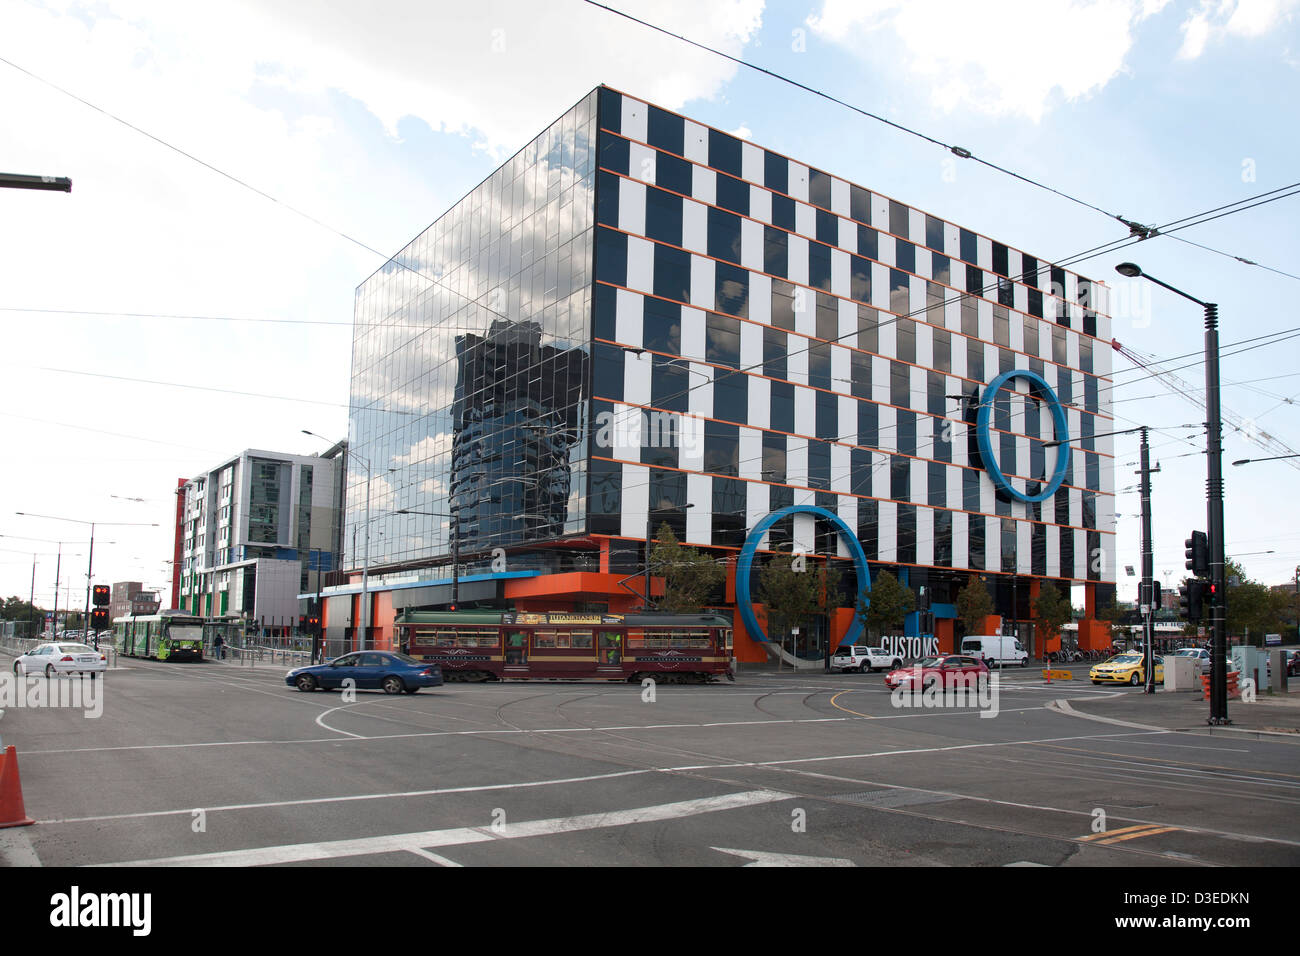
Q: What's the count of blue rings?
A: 2